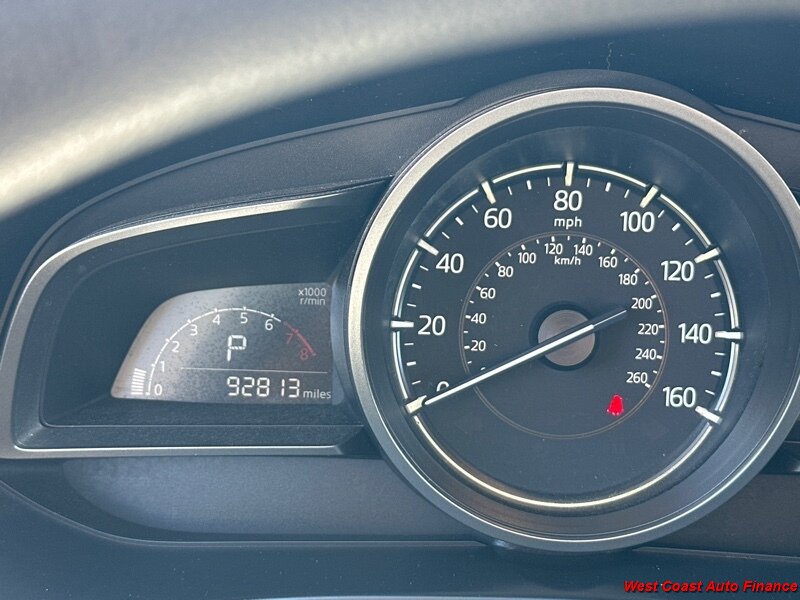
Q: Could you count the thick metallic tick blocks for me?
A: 9